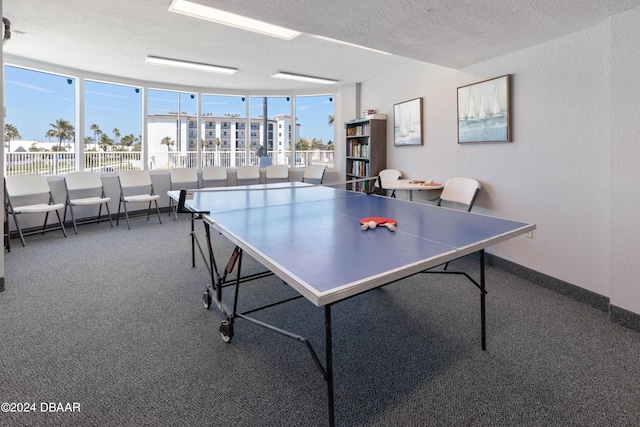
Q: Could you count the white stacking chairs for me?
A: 10